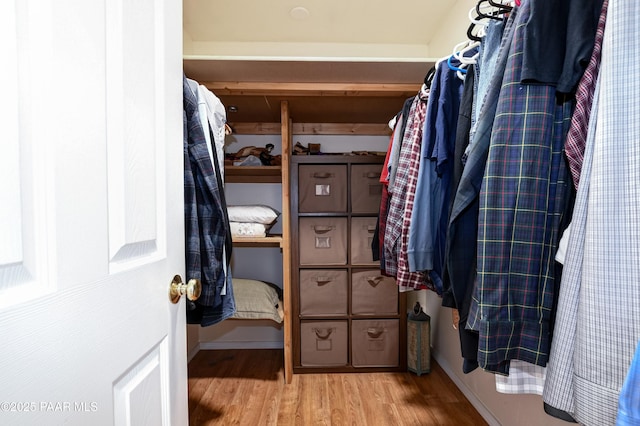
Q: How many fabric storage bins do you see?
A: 8